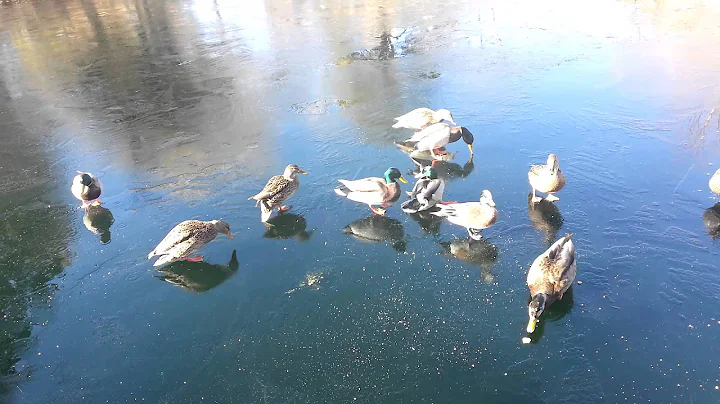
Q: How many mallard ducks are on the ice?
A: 11